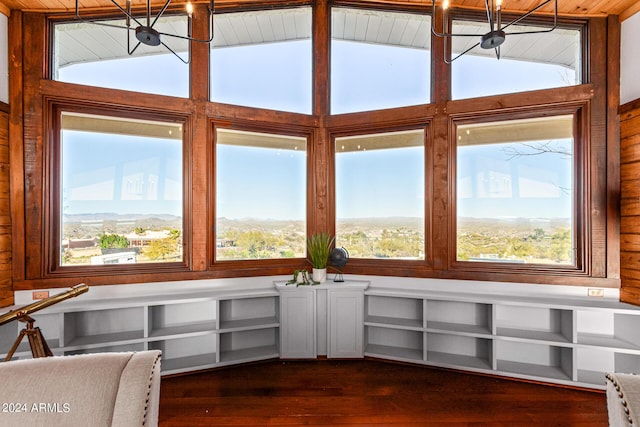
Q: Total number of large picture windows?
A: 4